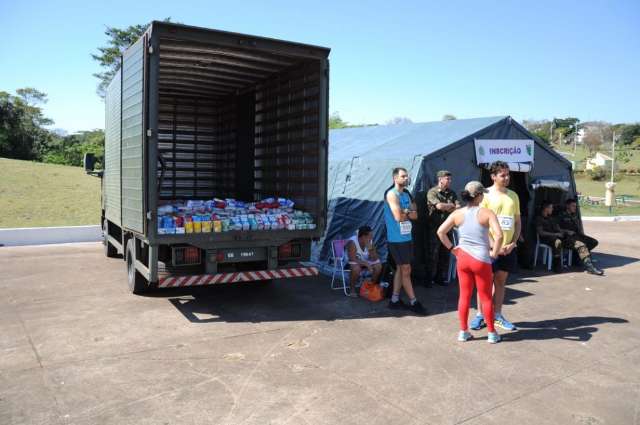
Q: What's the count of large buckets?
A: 0